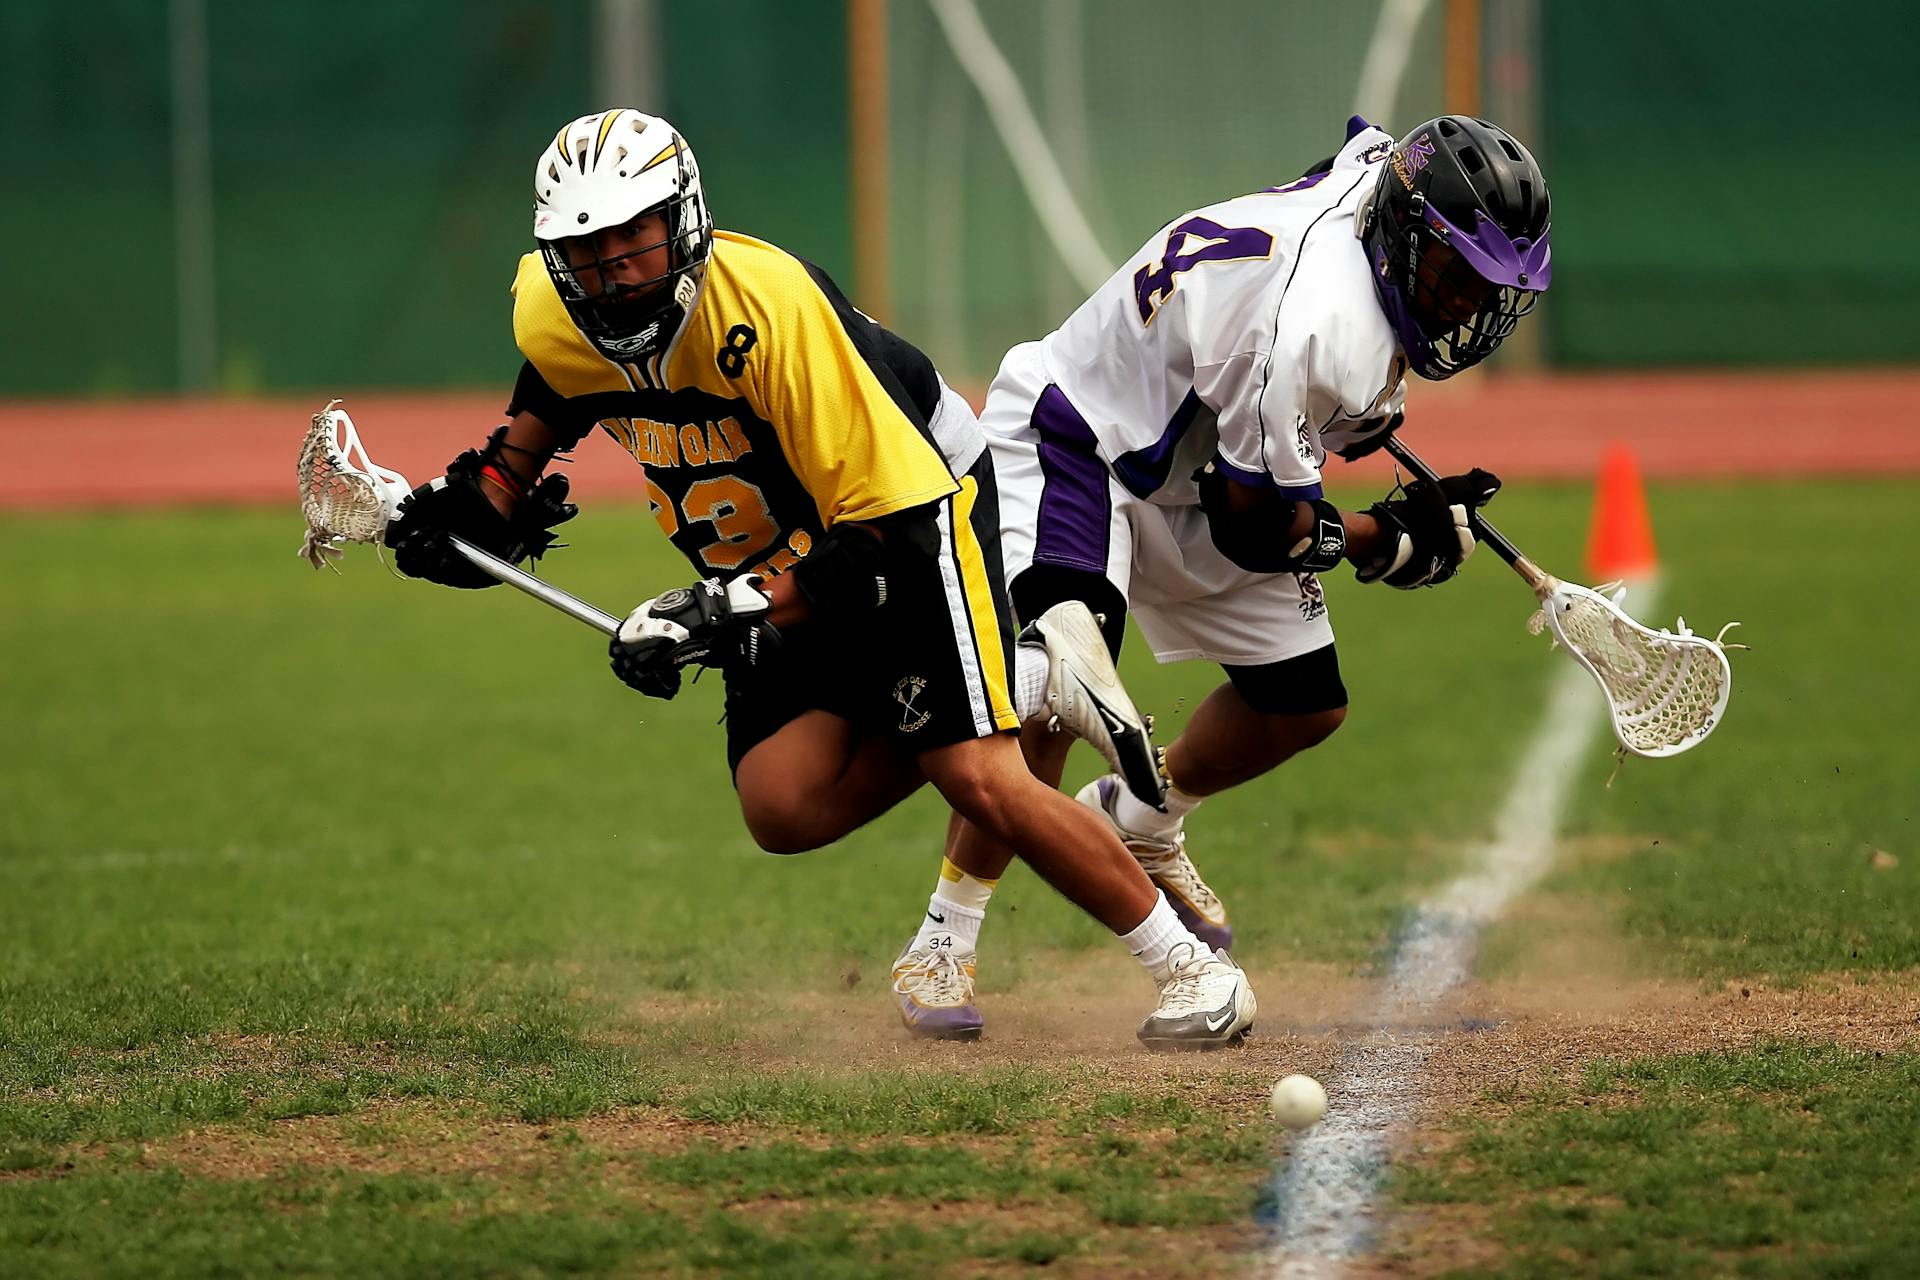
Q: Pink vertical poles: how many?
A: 0